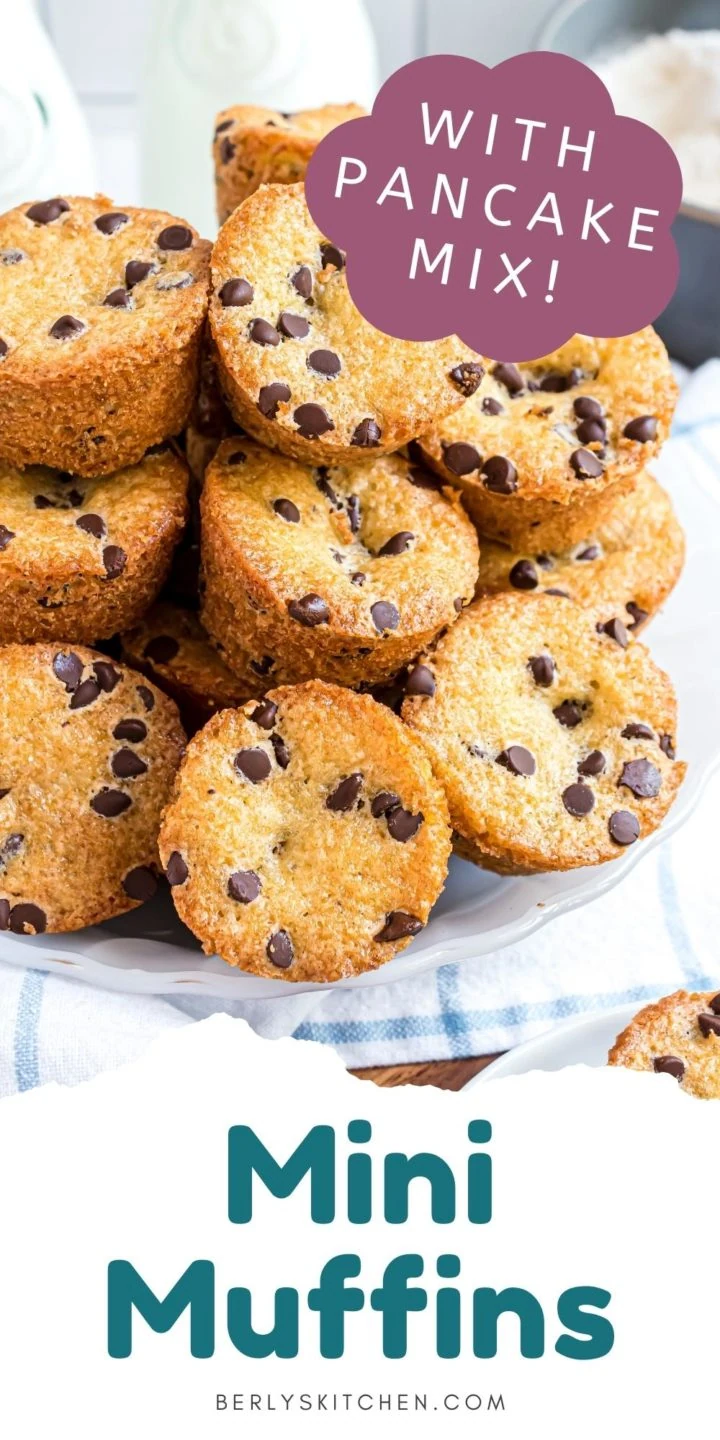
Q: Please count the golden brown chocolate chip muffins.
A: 12